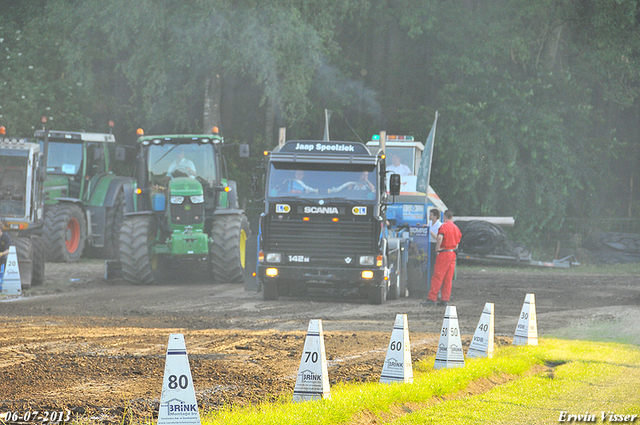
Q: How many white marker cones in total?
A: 7